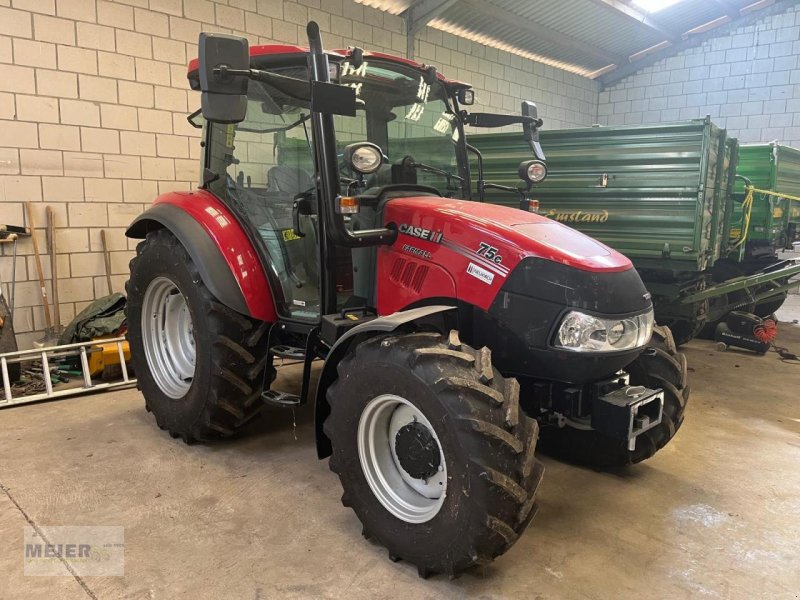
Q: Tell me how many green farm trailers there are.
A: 2